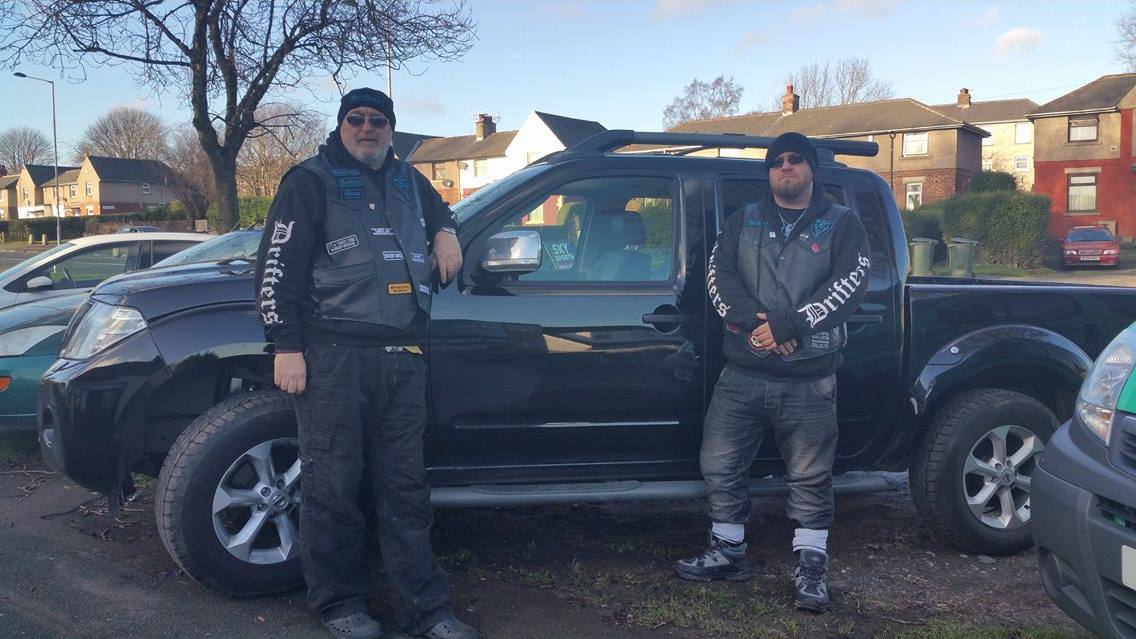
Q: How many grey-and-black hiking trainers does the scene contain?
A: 2